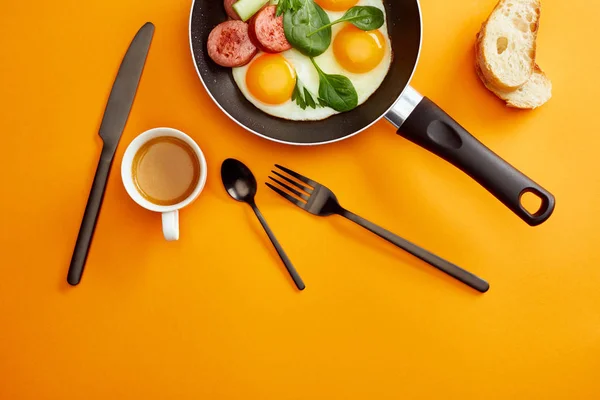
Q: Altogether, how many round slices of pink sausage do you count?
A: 3